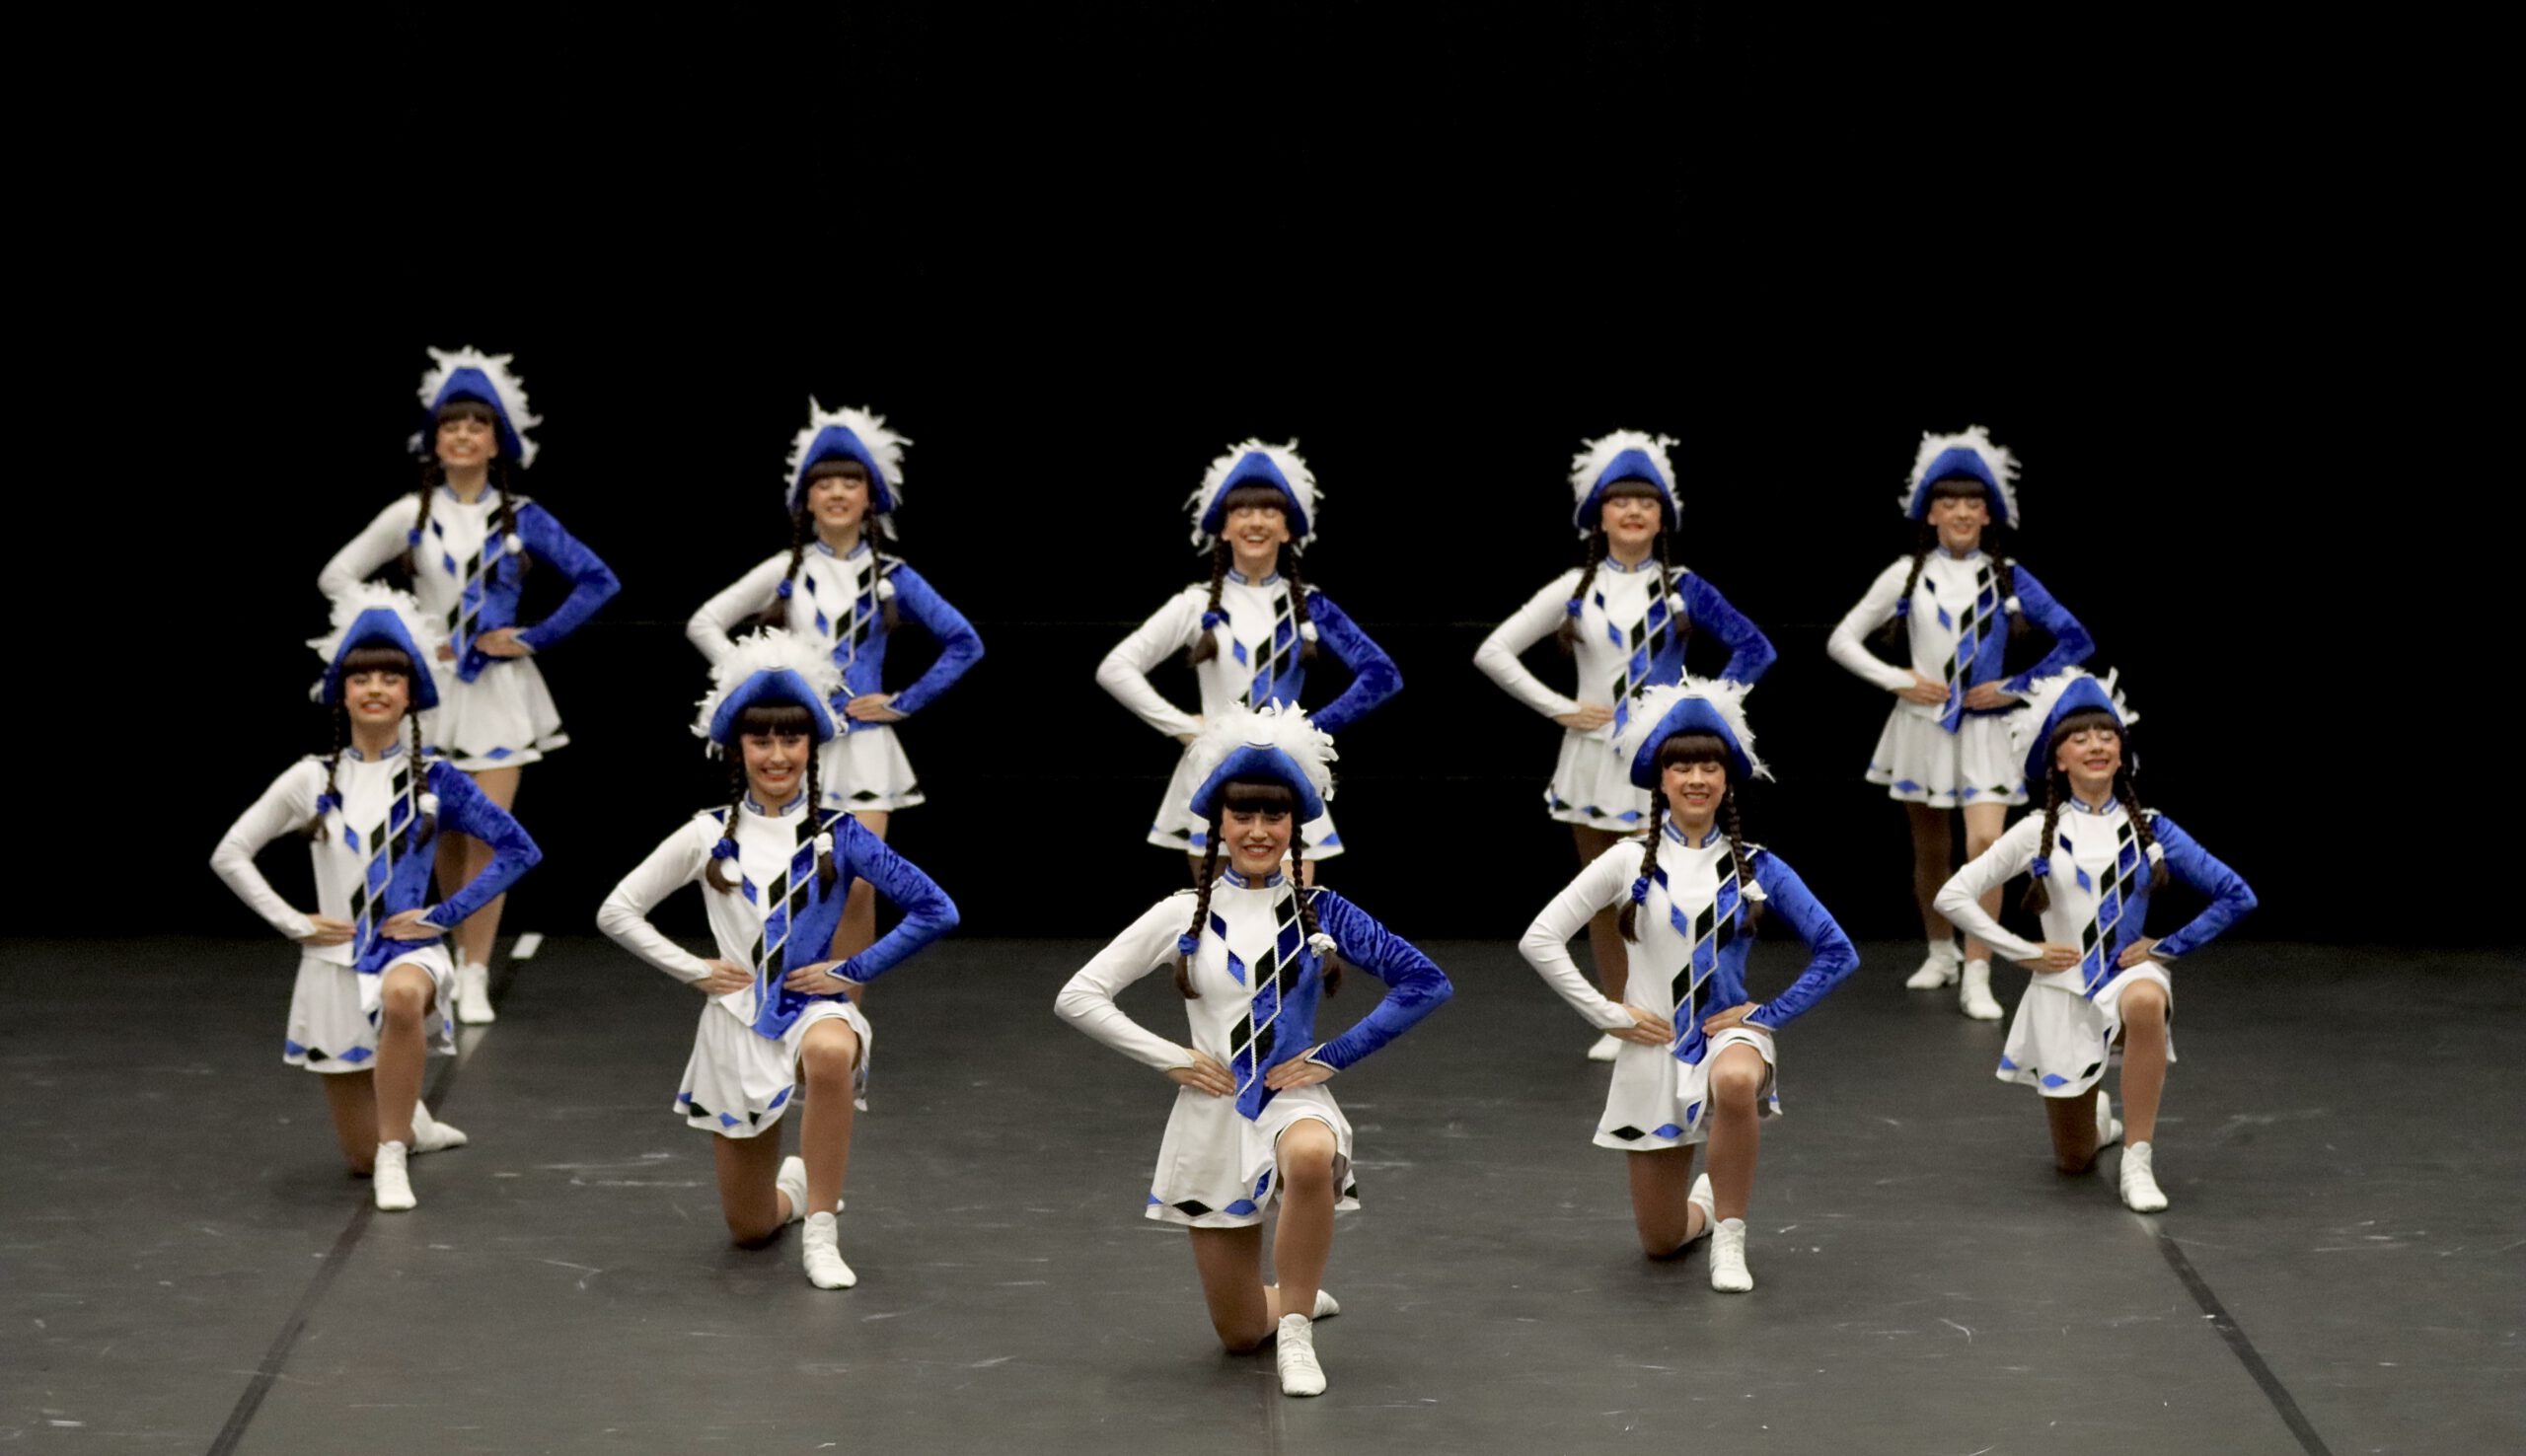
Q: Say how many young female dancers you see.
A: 10